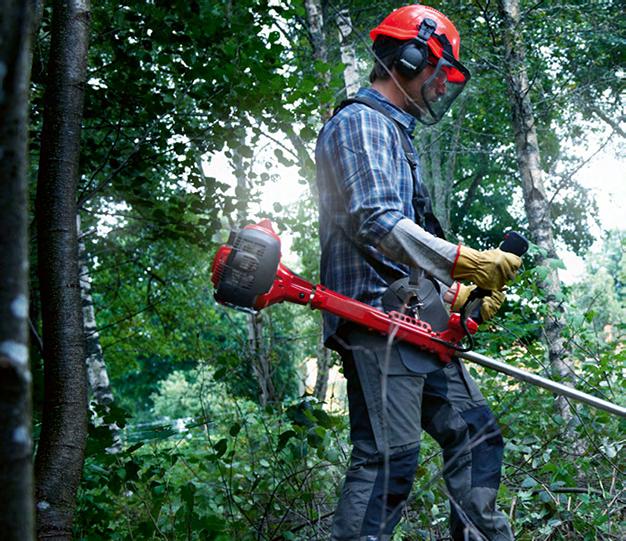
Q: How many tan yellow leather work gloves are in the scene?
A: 2